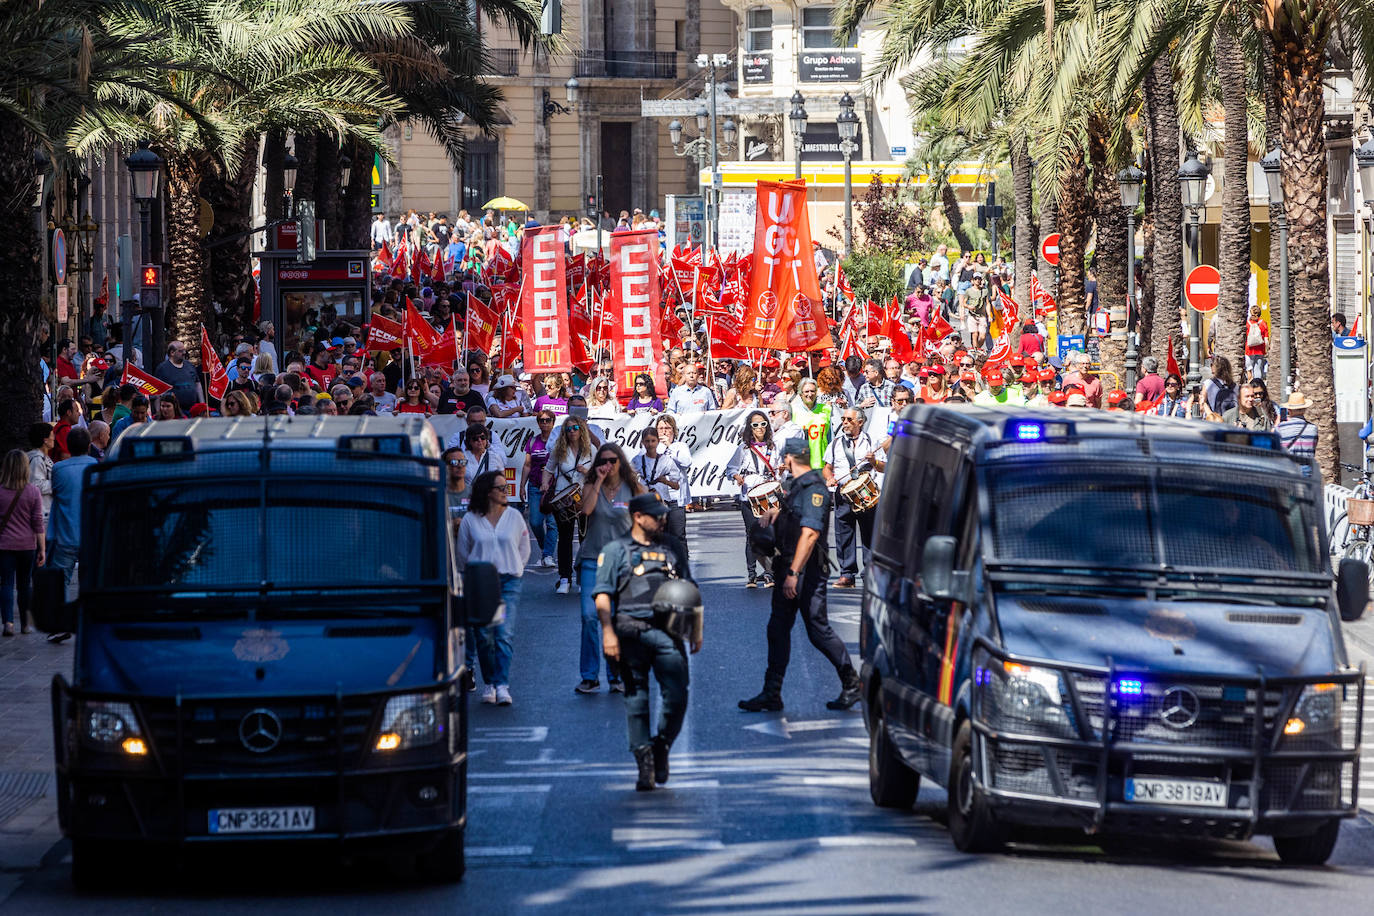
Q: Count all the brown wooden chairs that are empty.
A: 0